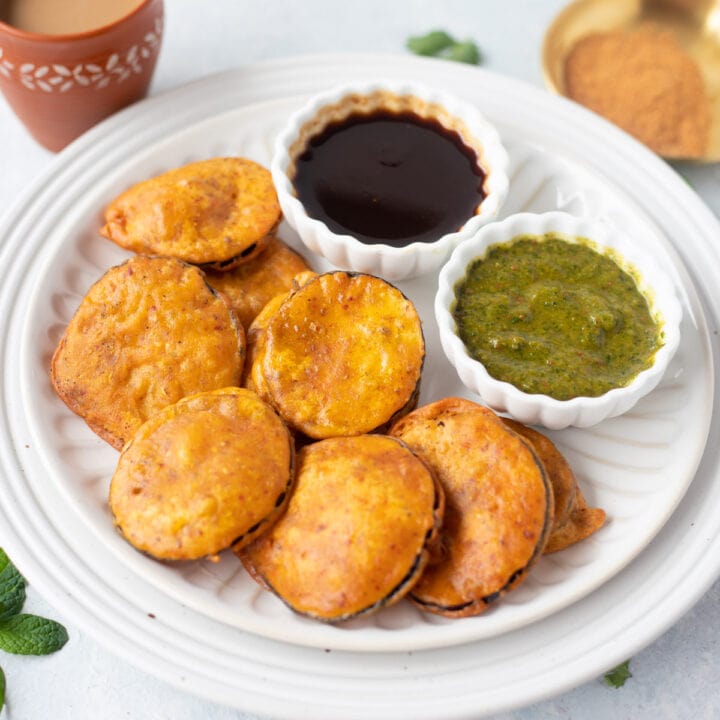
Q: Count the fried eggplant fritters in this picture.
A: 8